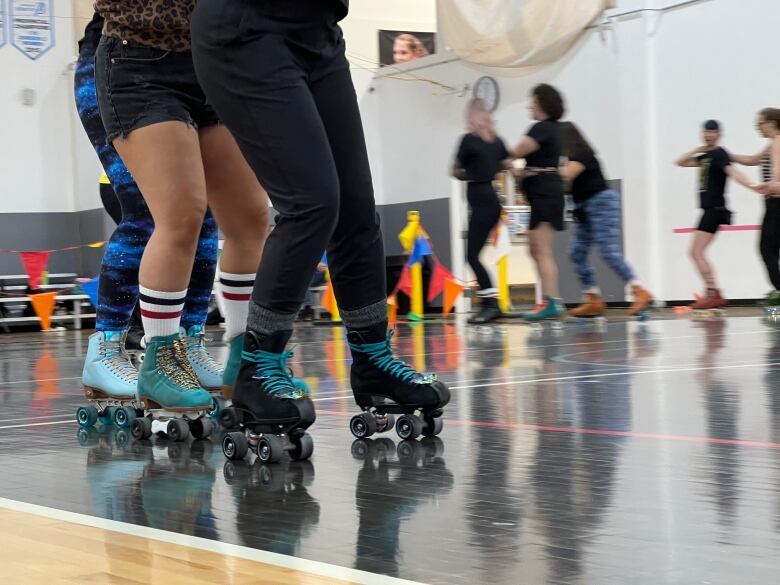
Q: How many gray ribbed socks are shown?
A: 2